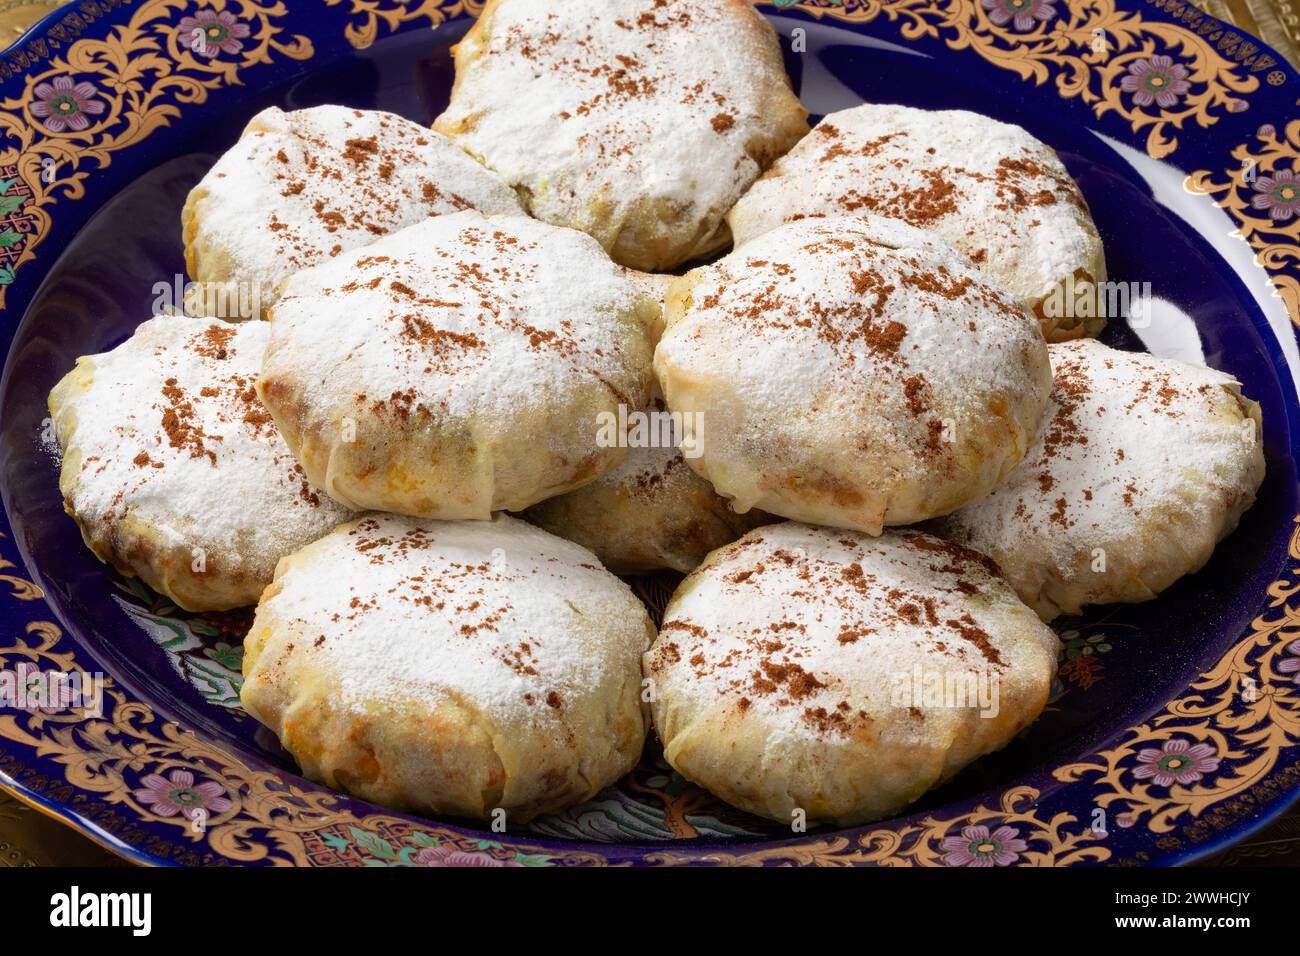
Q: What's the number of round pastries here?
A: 10